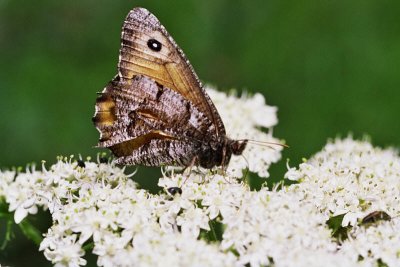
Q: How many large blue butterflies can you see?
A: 0